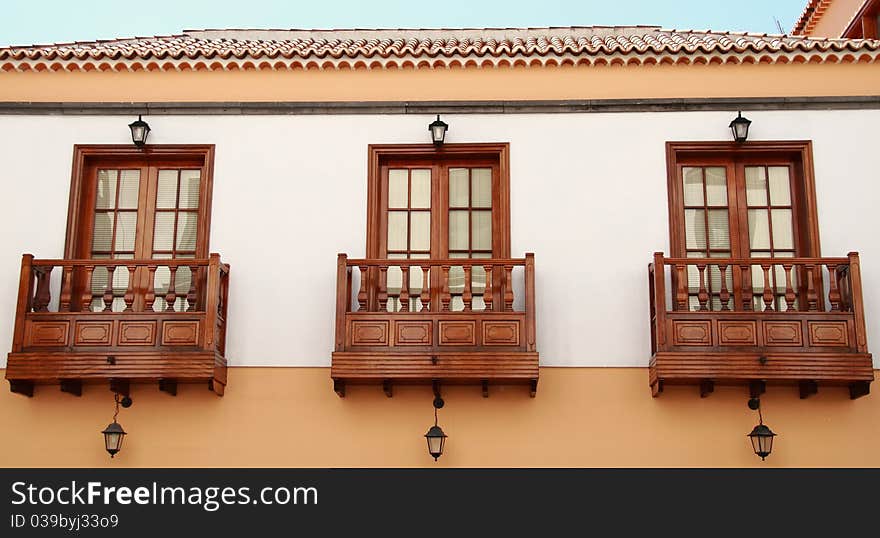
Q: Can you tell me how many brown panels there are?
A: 12